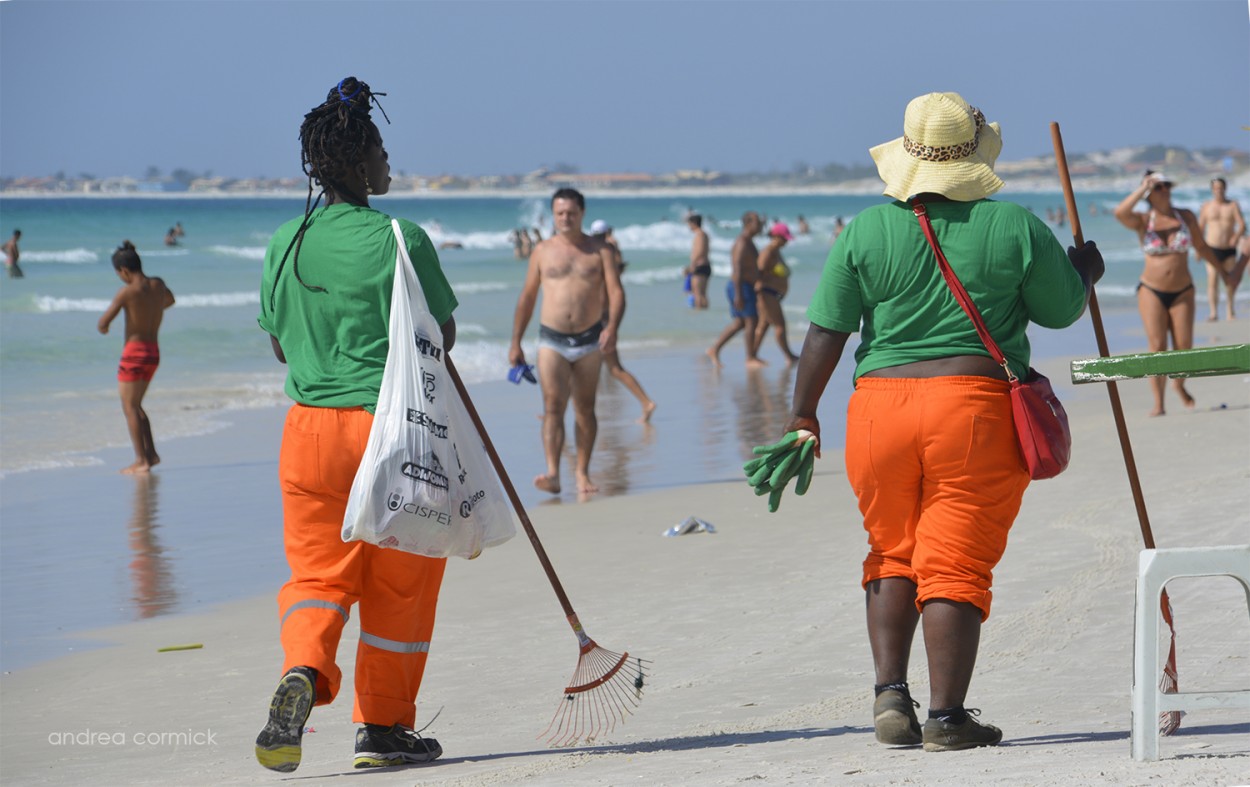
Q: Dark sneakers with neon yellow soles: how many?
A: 2